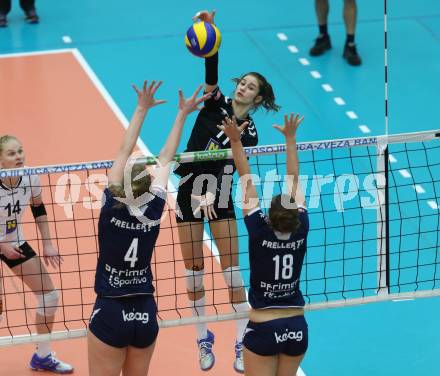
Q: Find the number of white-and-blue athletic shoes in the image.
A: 3